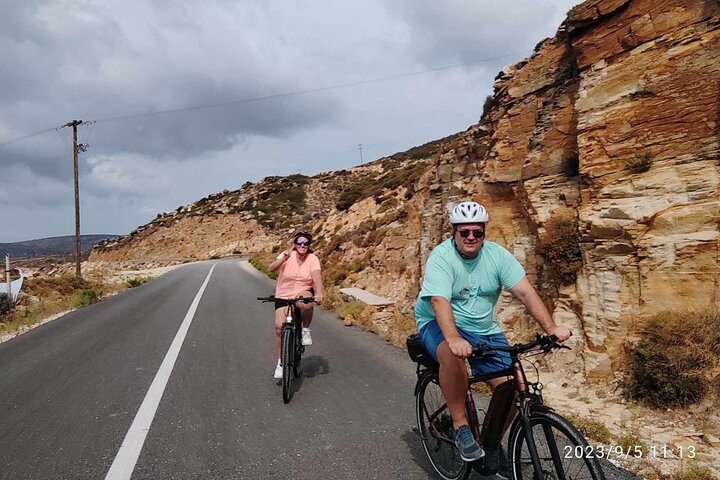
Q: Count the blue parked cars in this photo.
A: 0